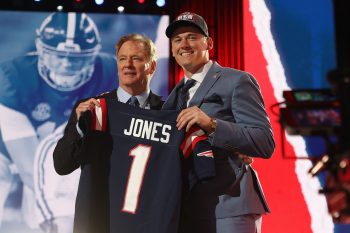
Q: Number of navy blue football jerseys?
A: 1